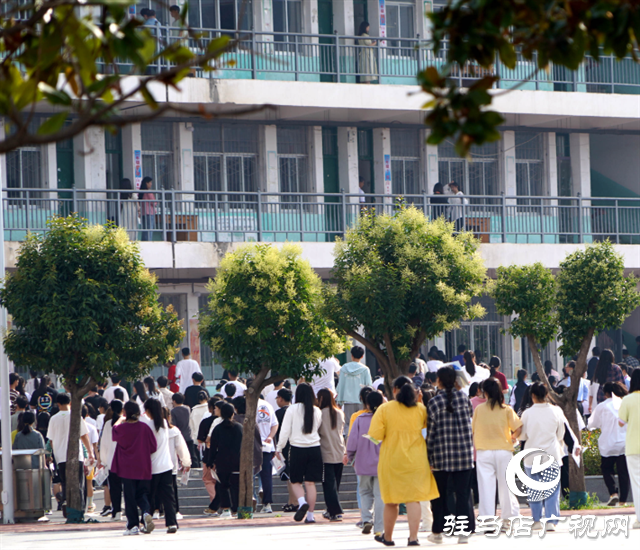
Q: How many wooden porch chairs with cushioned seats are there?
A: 0